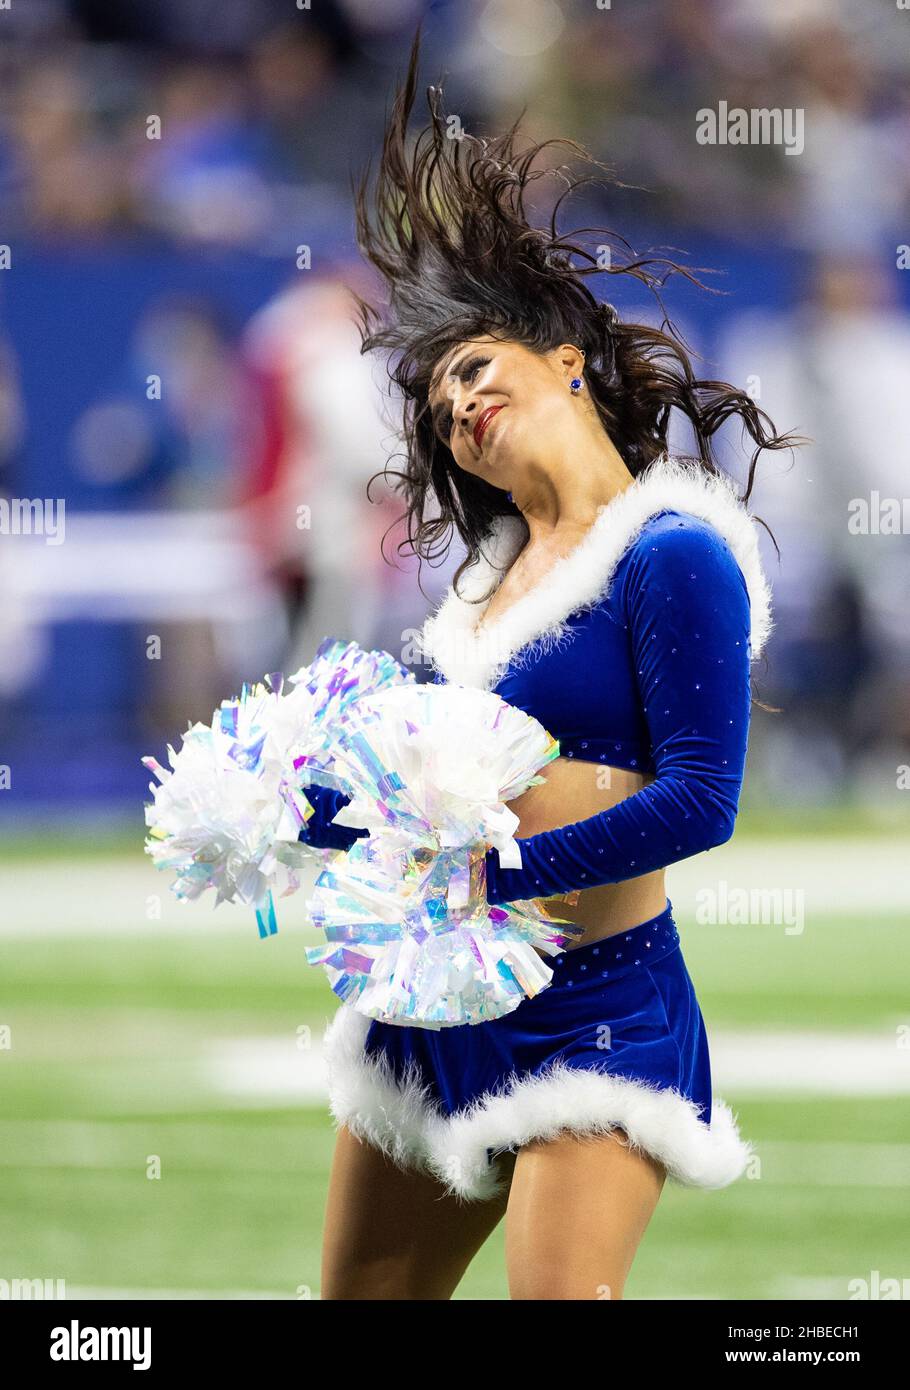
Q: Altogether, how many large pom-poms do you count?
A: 2